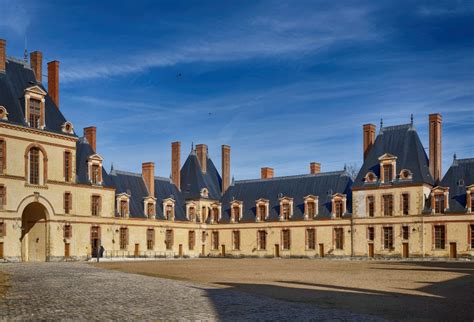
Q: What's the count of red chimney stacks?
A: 12